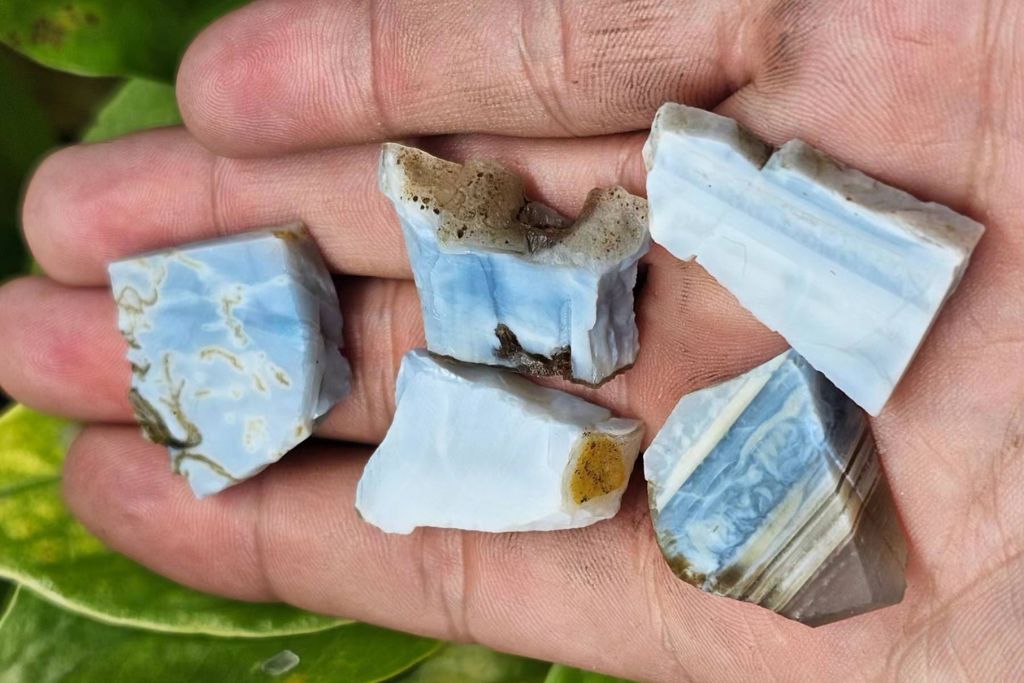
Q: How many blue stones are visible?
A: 5